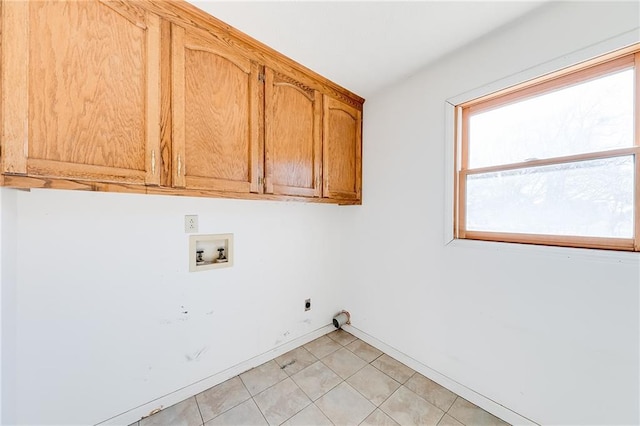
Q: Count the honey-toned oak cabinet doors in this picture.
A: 4